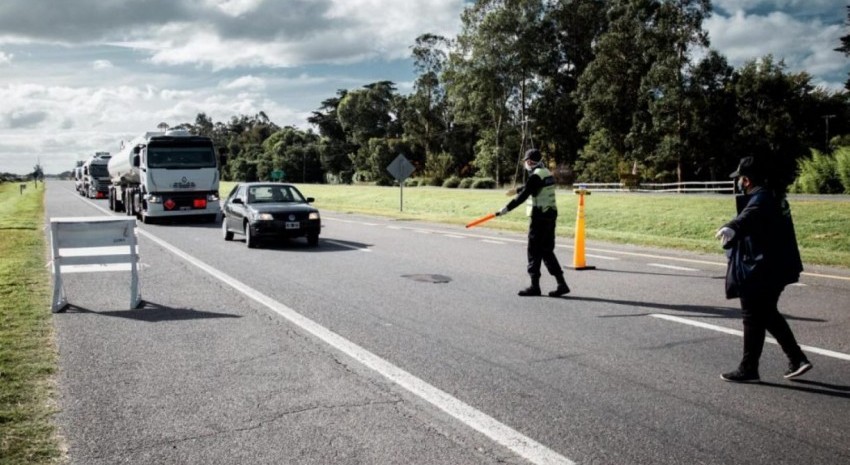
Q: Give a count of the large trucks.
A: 3